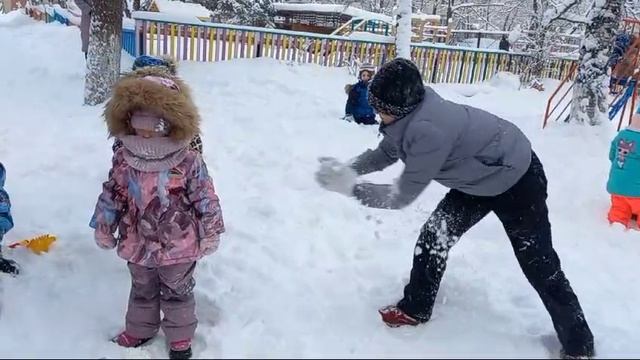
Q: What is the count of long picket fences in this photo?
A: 1